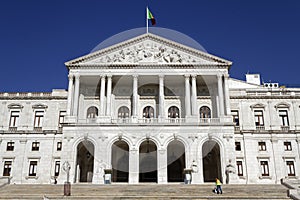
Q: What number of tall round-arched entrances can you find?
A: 5